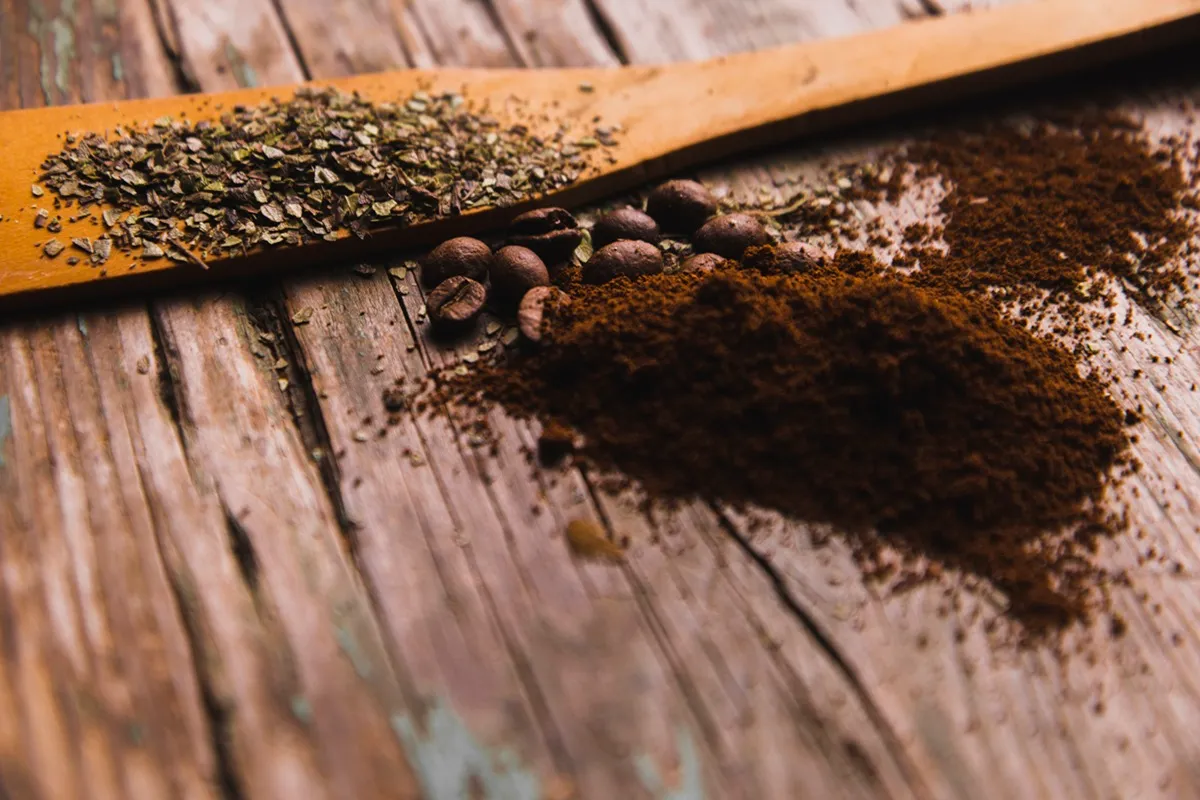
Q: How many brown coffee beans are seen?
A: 11